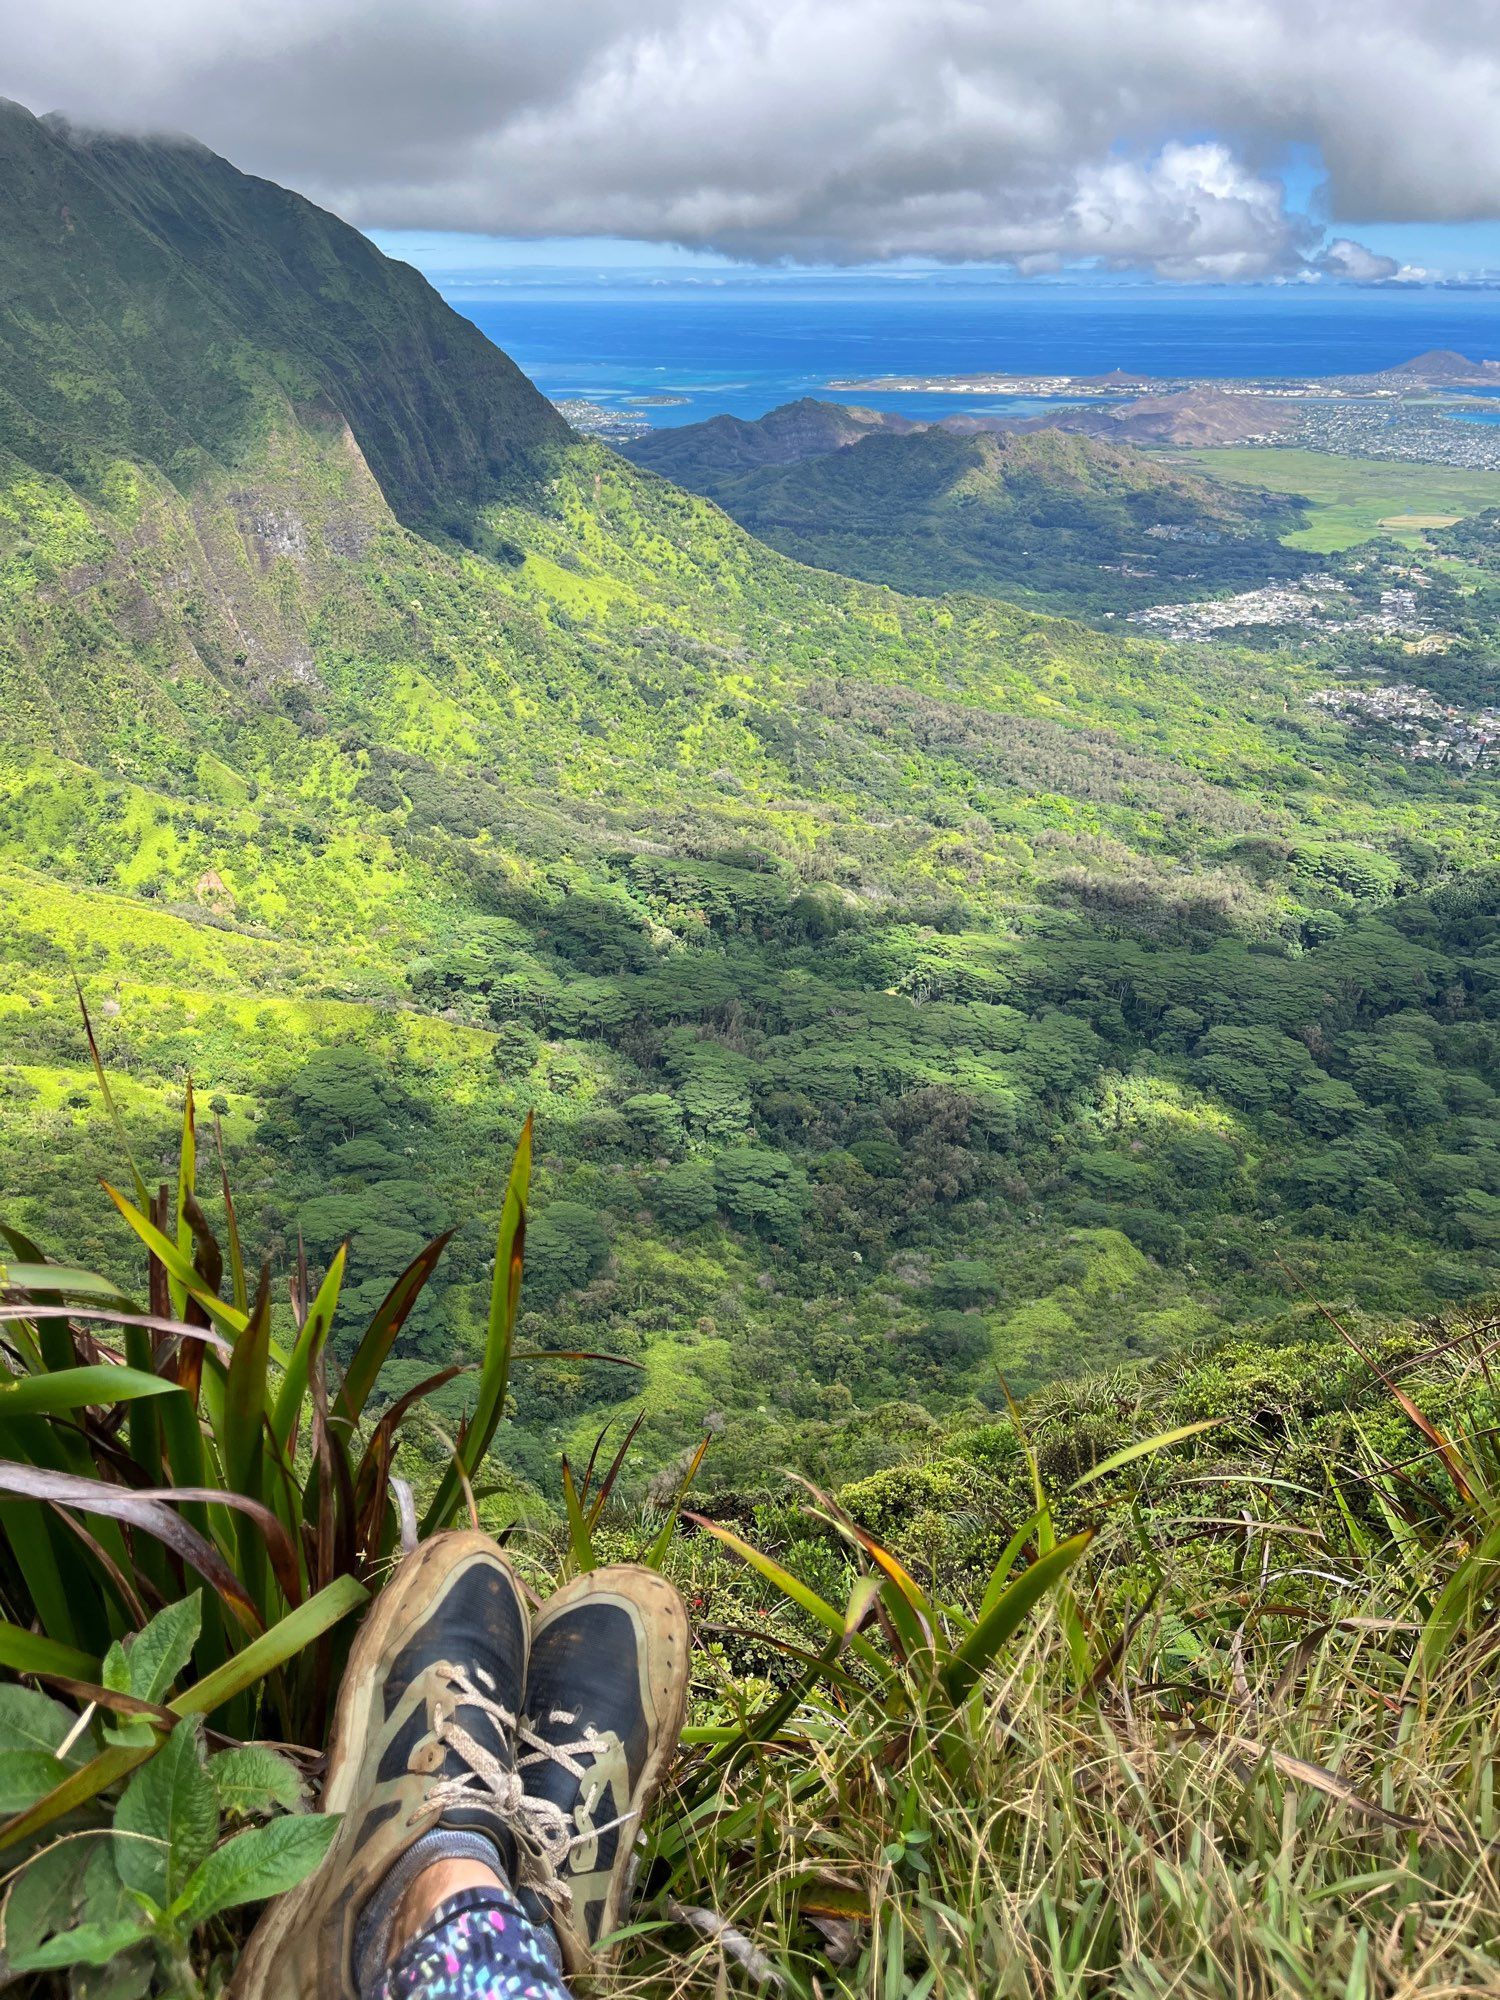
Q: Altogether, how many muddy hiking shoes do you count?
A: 2